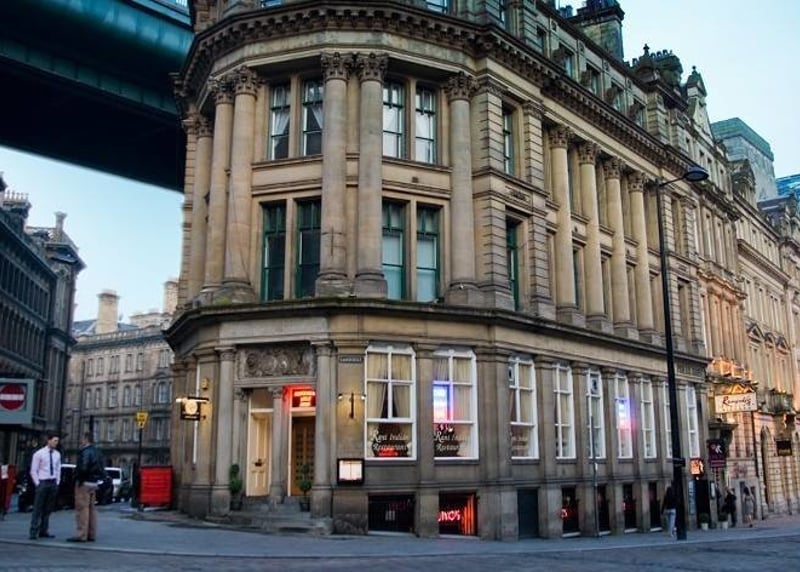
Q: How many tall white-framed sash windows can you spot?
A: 9